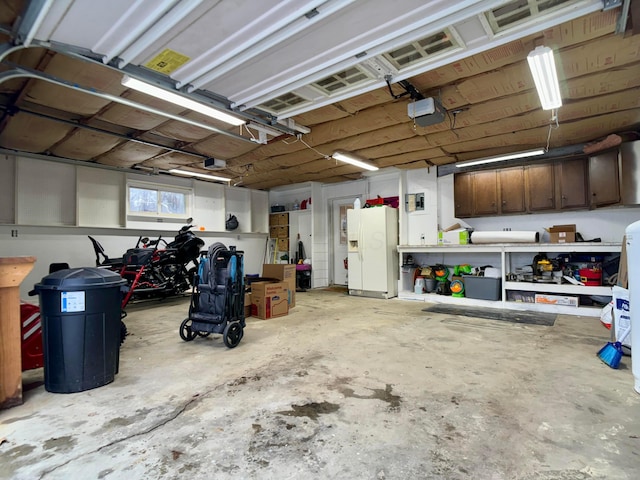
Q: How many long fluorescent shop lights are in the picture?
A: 5